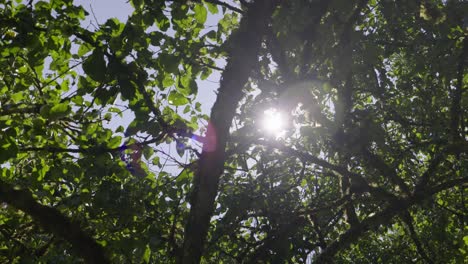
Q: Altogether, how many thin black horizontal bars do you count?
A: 0